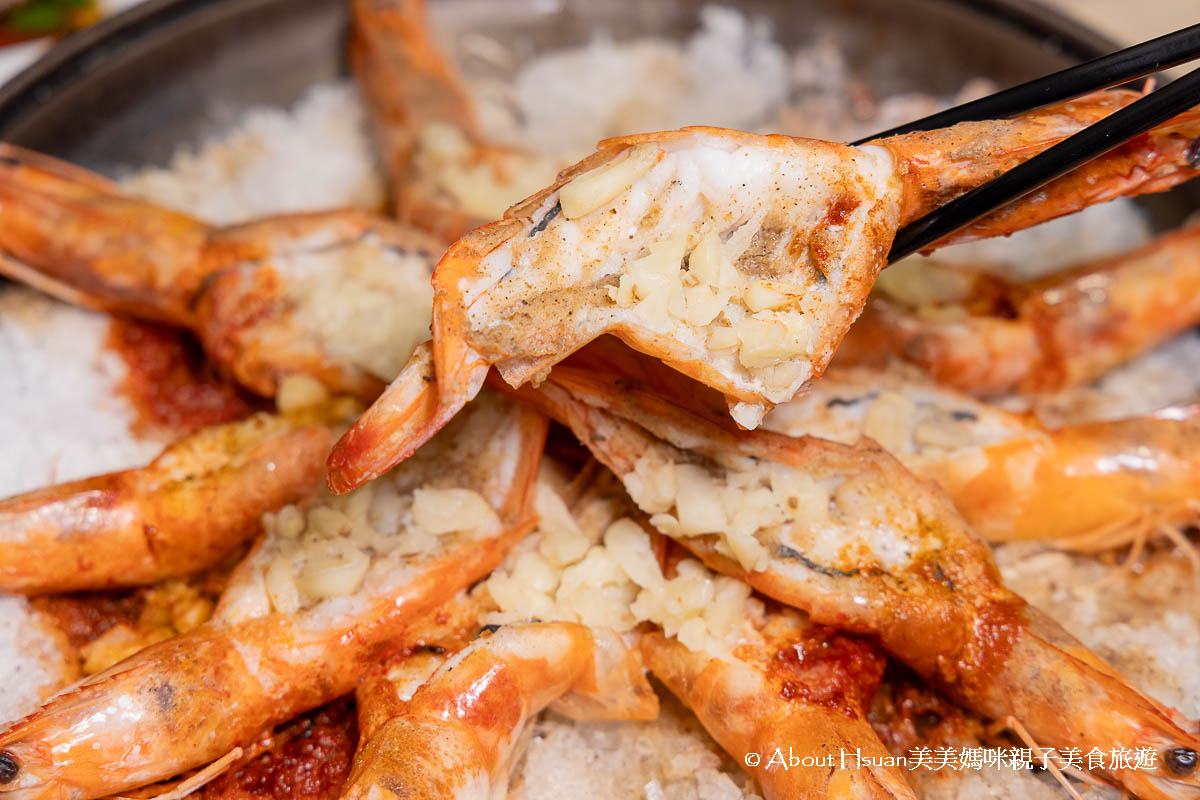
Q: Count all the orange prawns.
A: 10